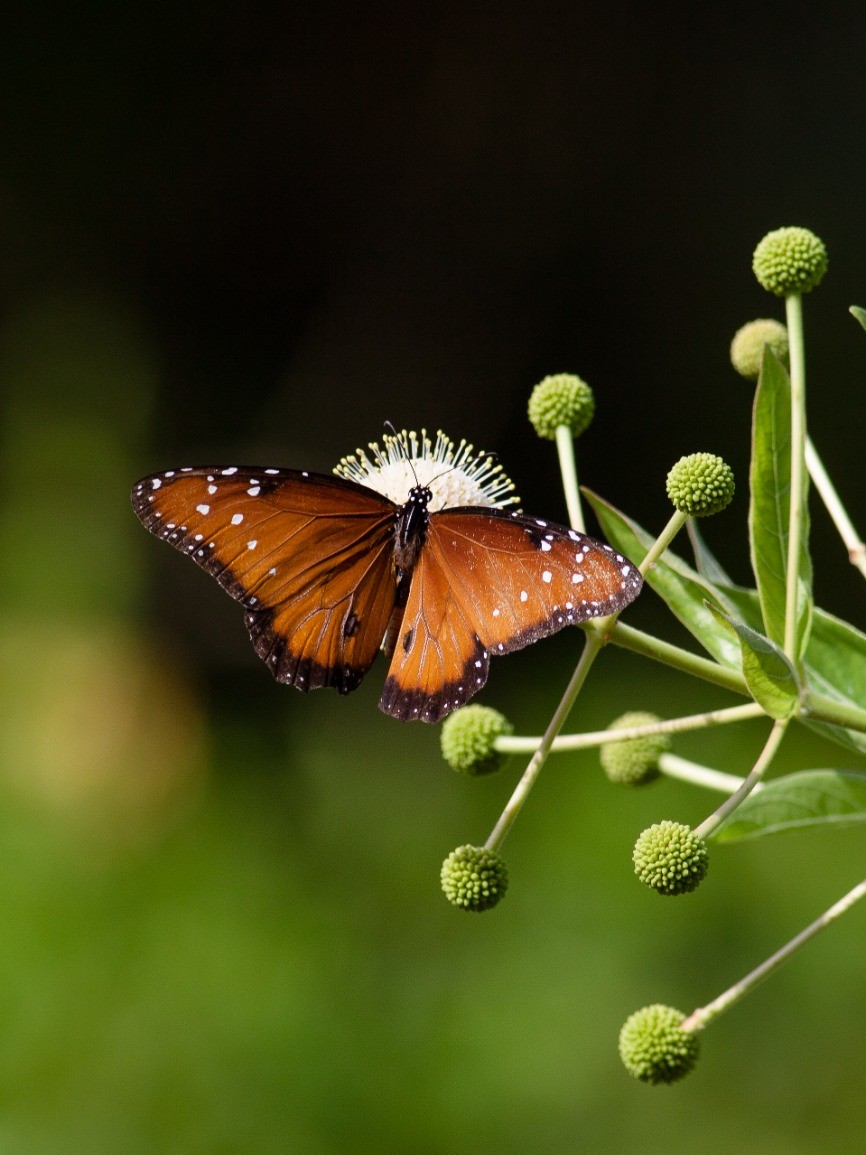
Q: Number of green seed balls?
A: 9